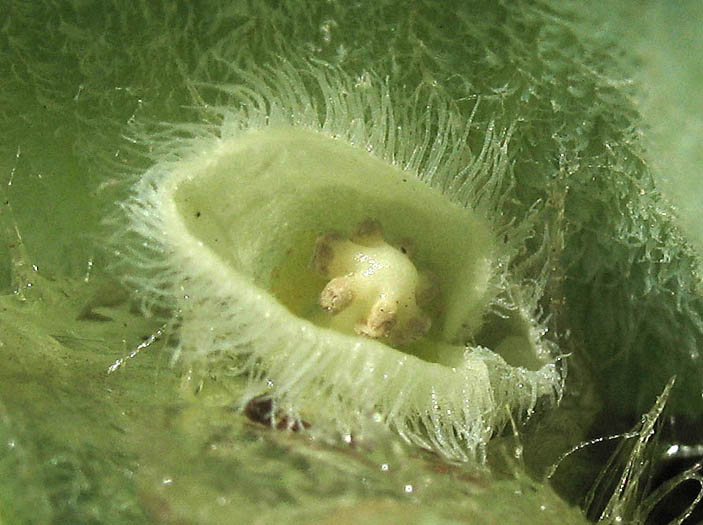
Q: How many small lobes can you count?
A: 7